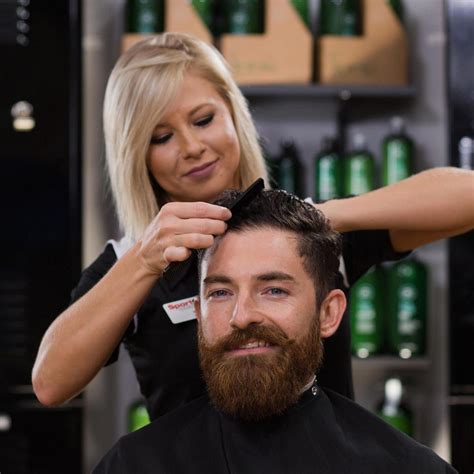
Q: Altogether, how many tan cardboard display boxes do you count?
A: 3